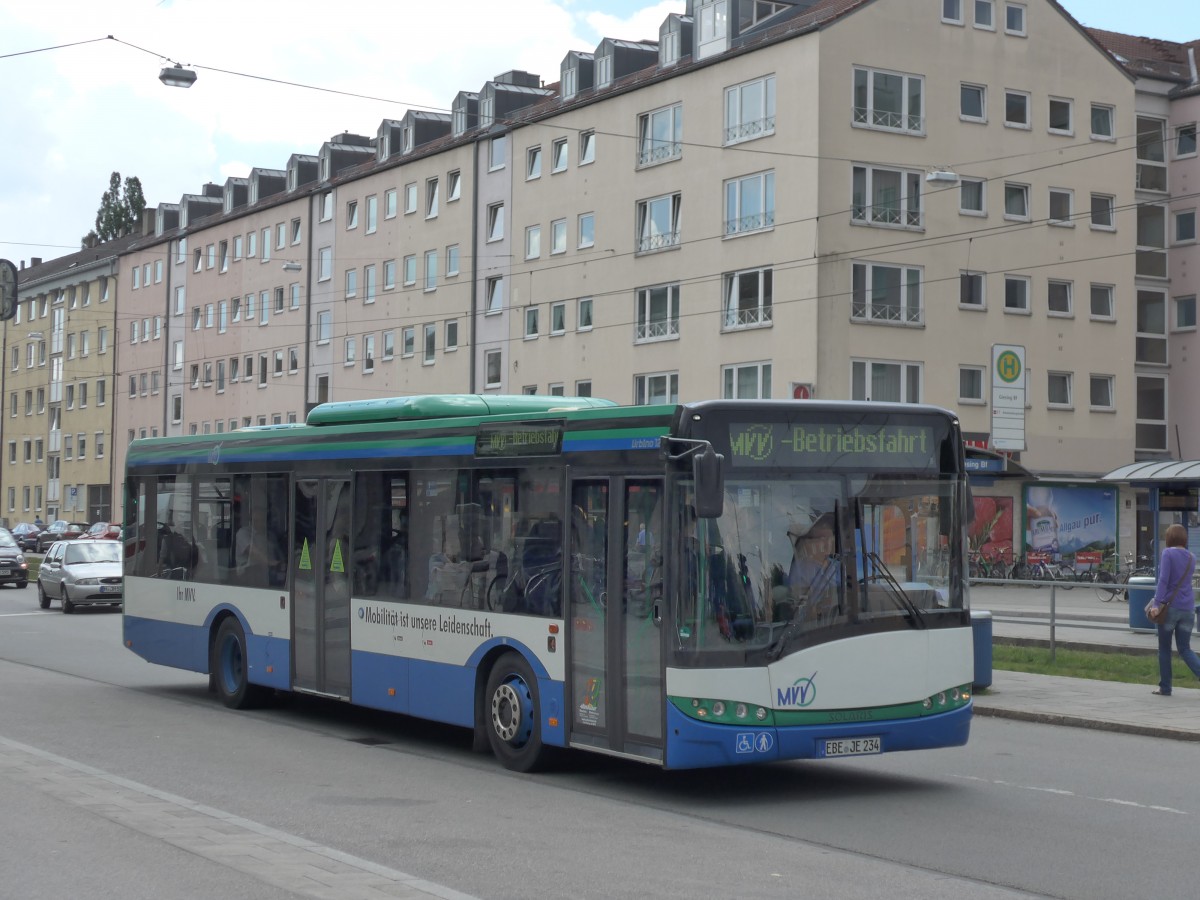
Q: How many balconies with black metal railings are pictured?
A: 9